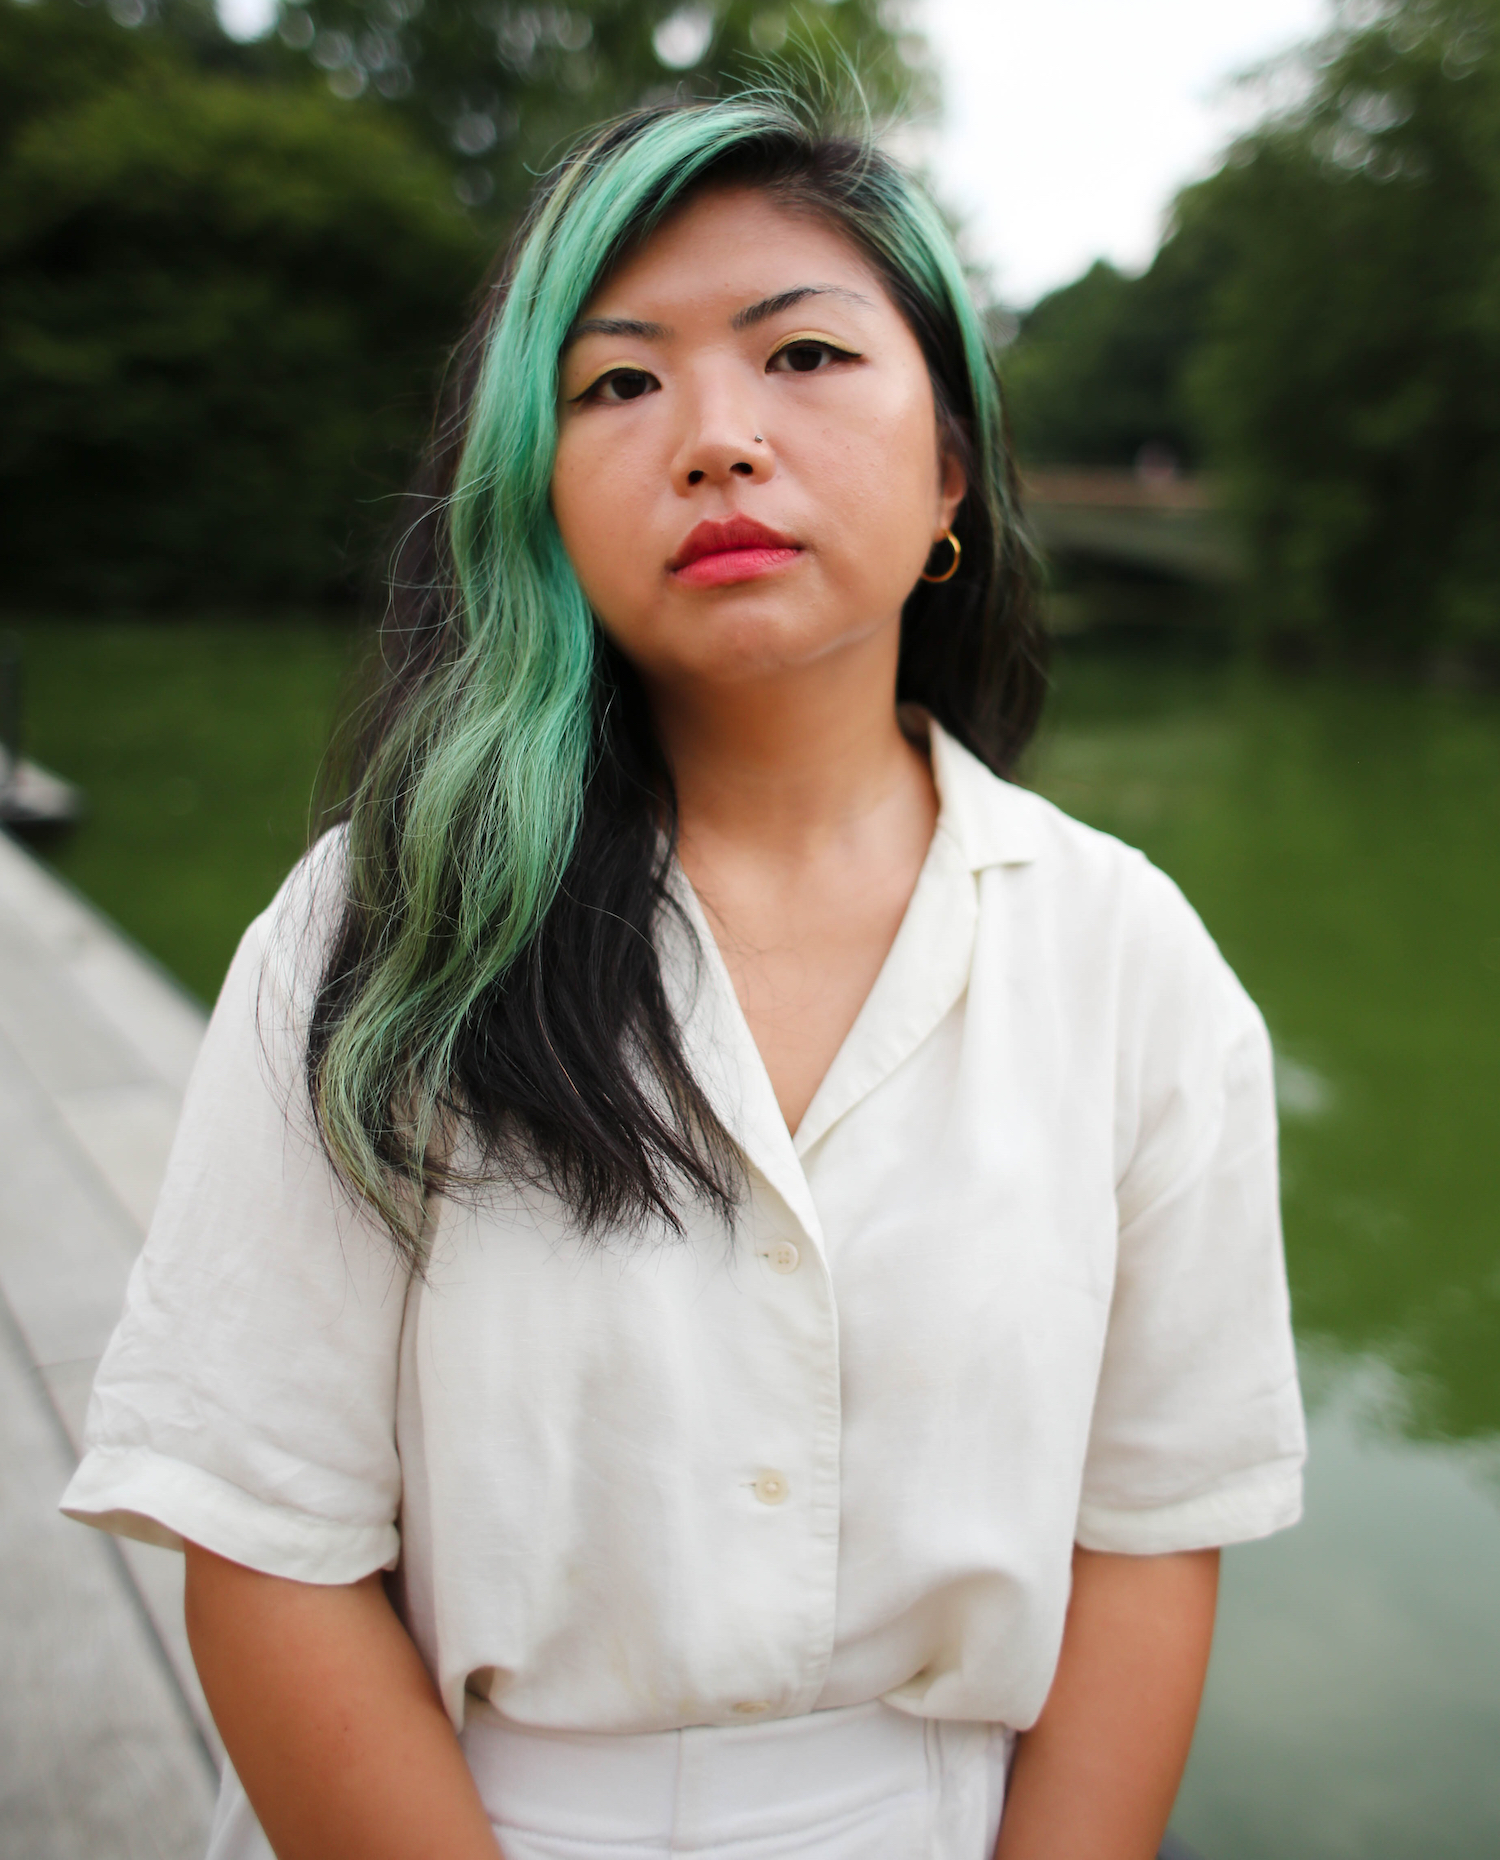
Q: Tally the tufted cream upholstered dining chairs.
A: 0